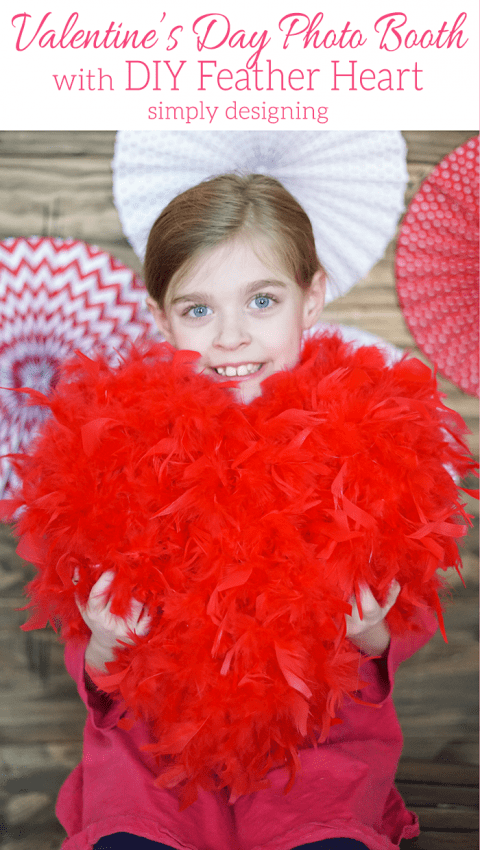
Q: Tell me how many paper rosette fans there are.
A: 4